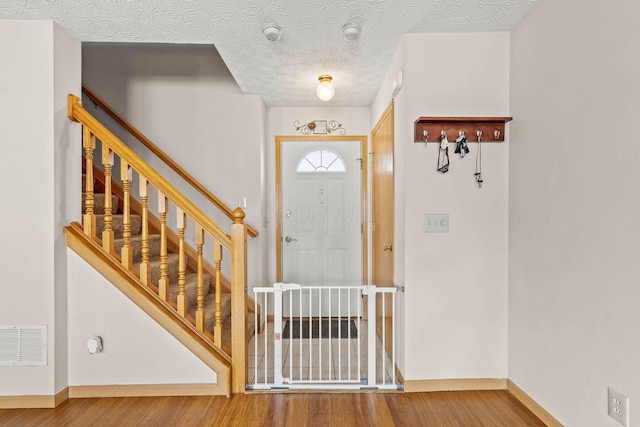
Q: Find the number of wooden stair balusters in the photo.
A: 8